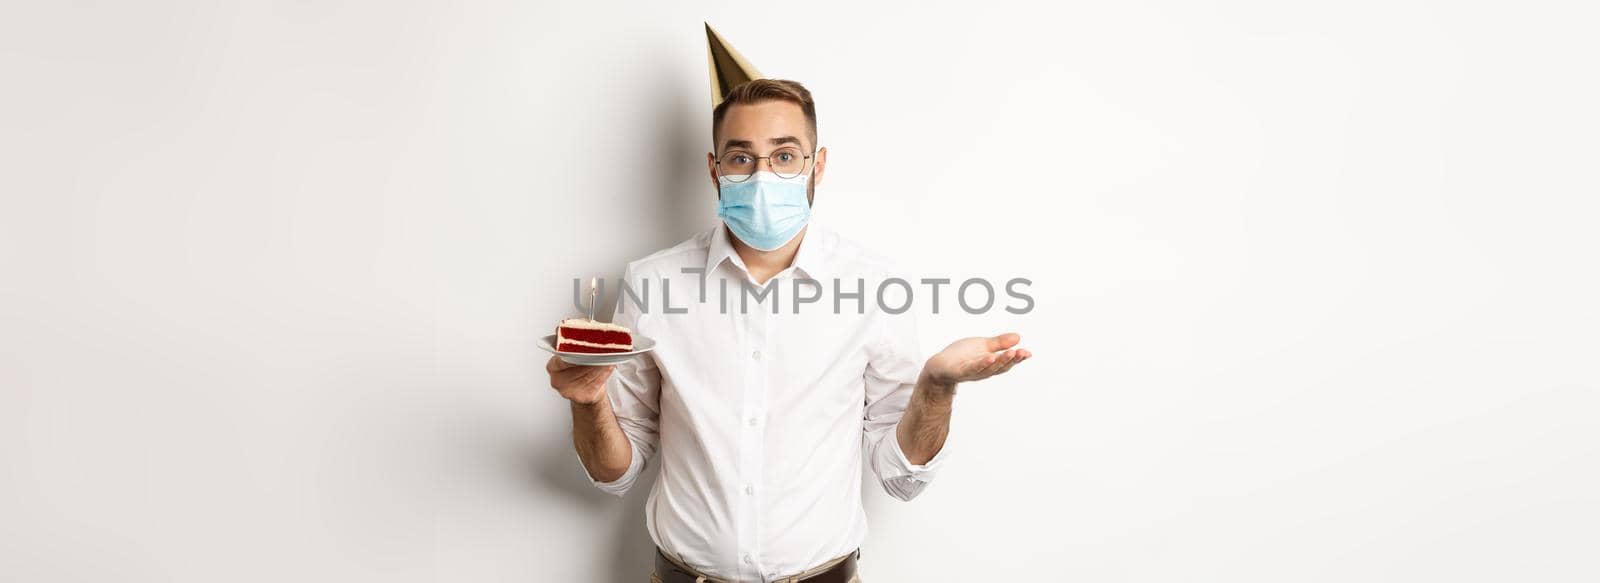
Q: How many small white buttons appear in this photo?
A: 4